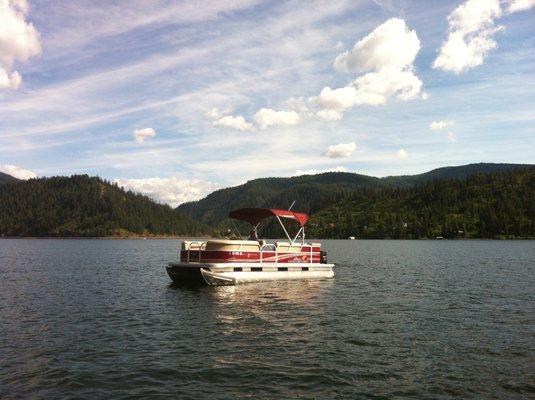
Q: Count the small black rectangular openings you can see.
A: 4